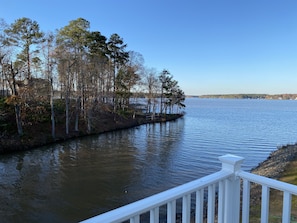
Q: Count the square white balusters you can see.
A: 10